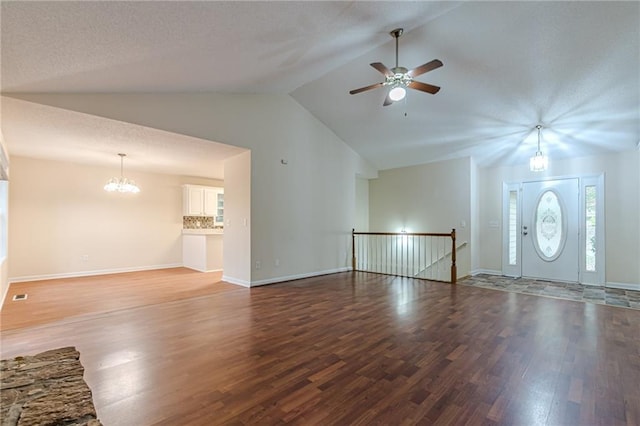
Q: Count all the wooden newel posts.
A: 2